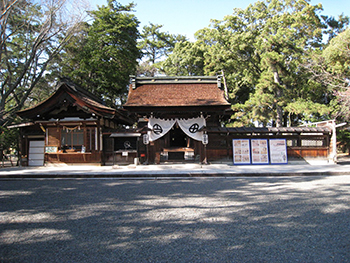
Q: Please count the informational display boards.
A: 3